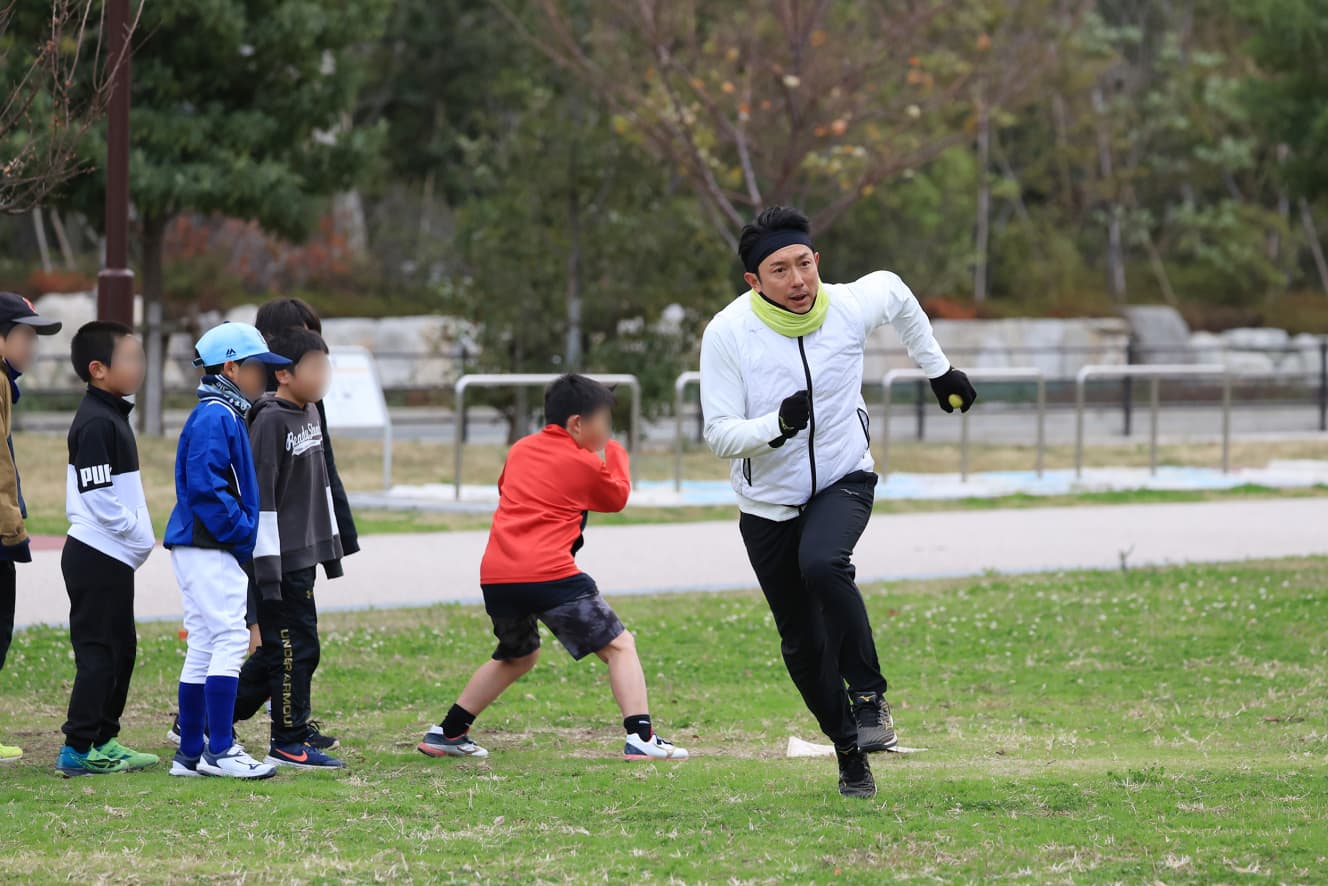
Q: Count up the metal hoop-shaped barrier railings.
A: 4